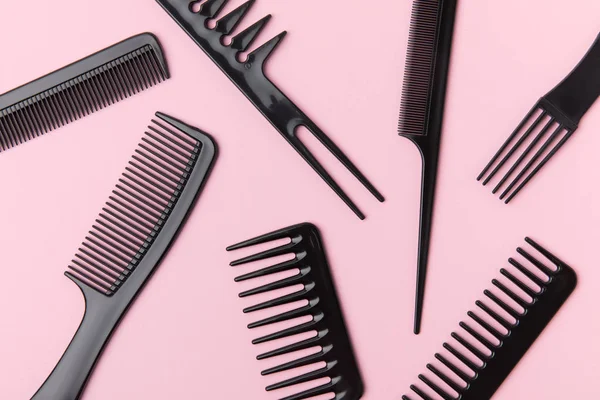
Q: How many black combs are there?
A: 7